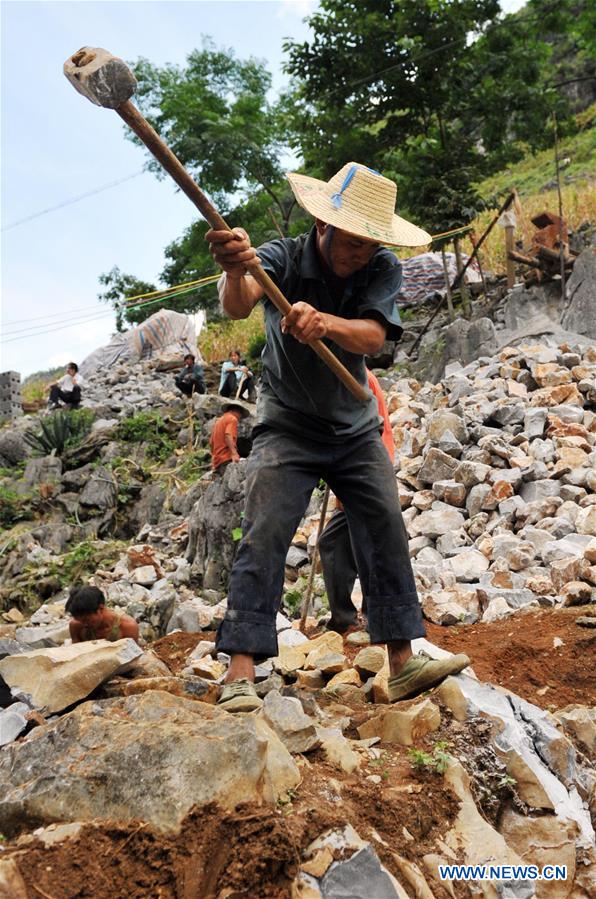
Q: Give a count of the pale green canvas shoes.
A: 2